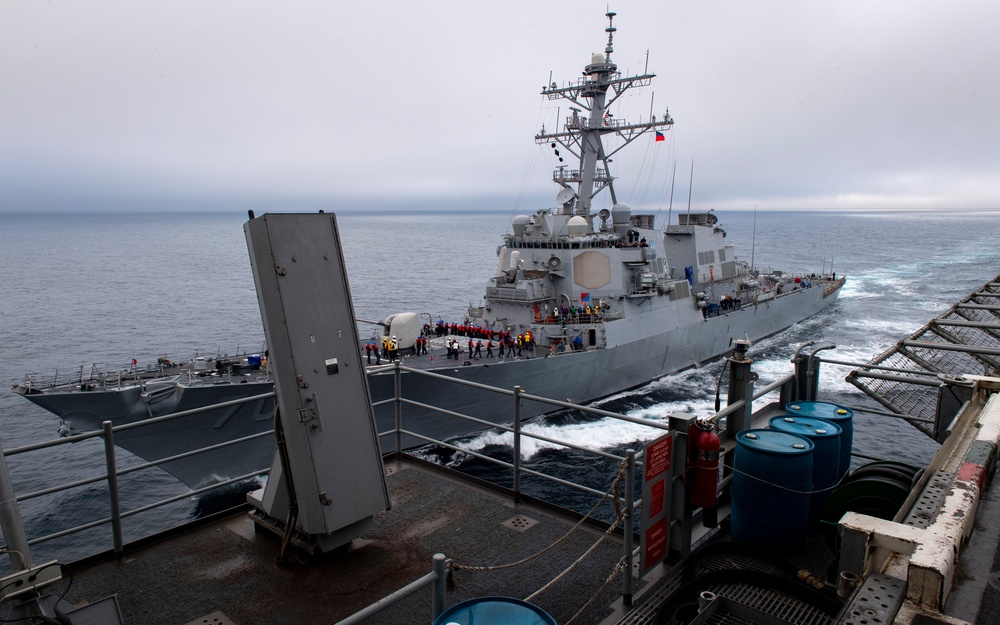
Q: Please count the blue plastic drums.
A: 4